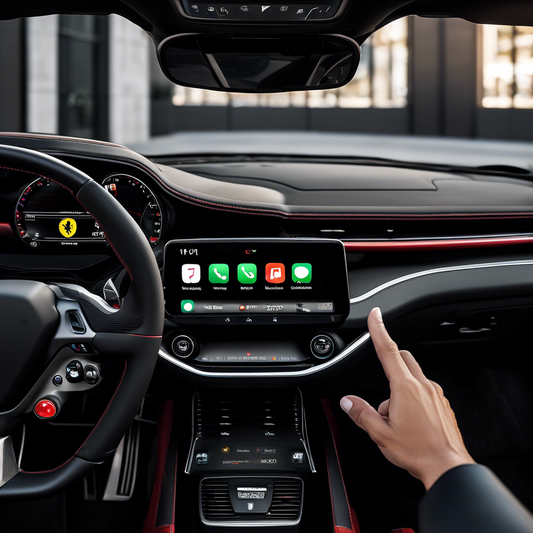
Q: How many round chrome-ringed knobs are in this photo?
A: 2